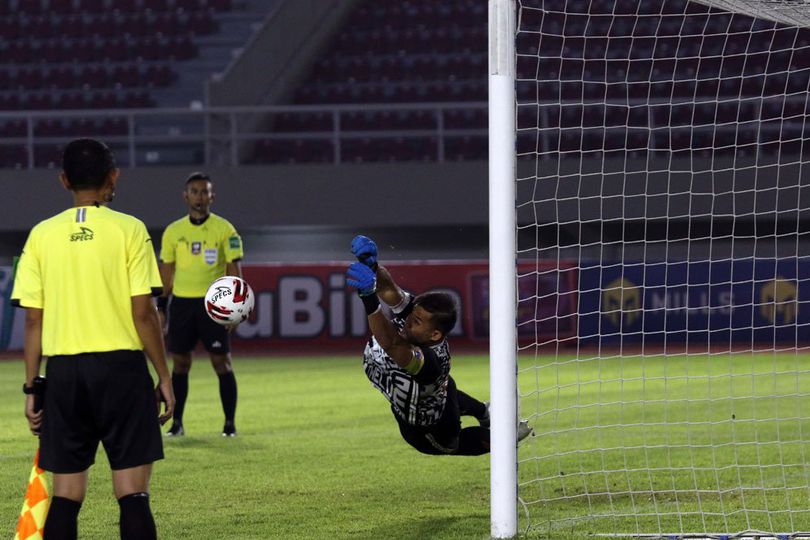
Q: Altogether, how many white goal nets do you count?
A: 1